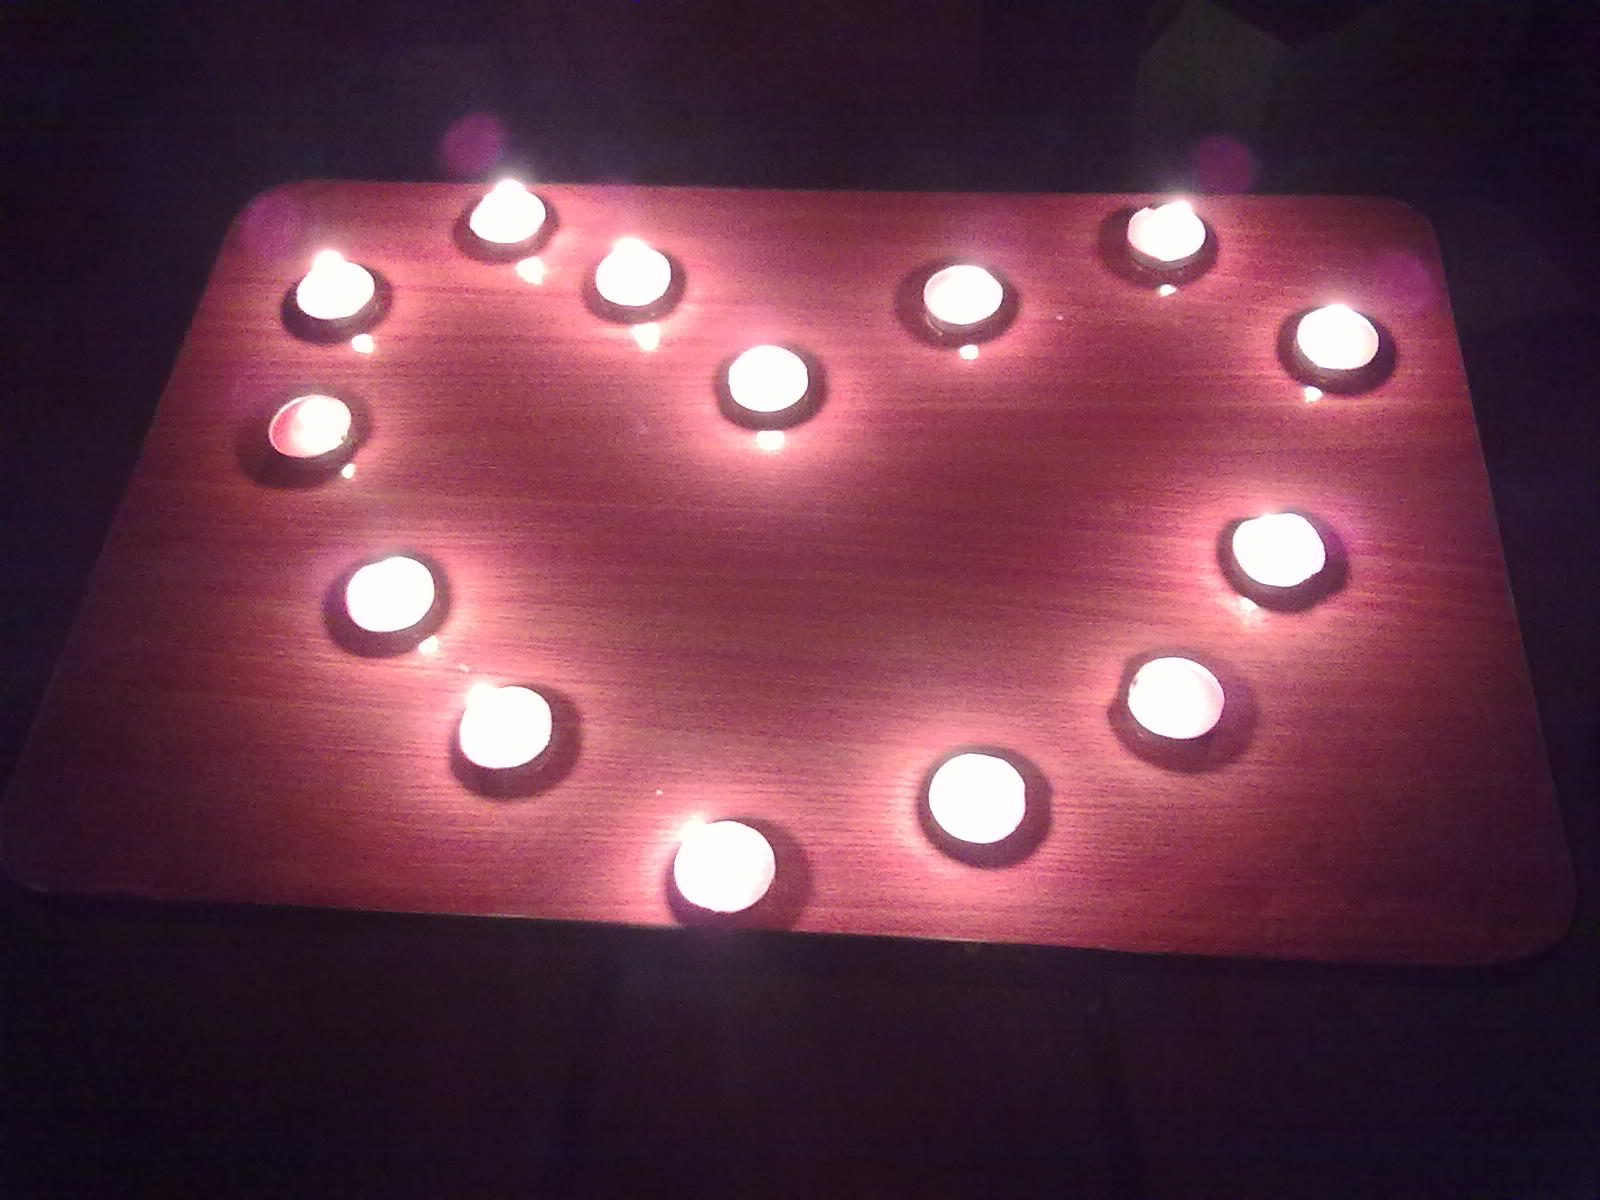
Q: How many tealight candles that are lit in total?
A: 14